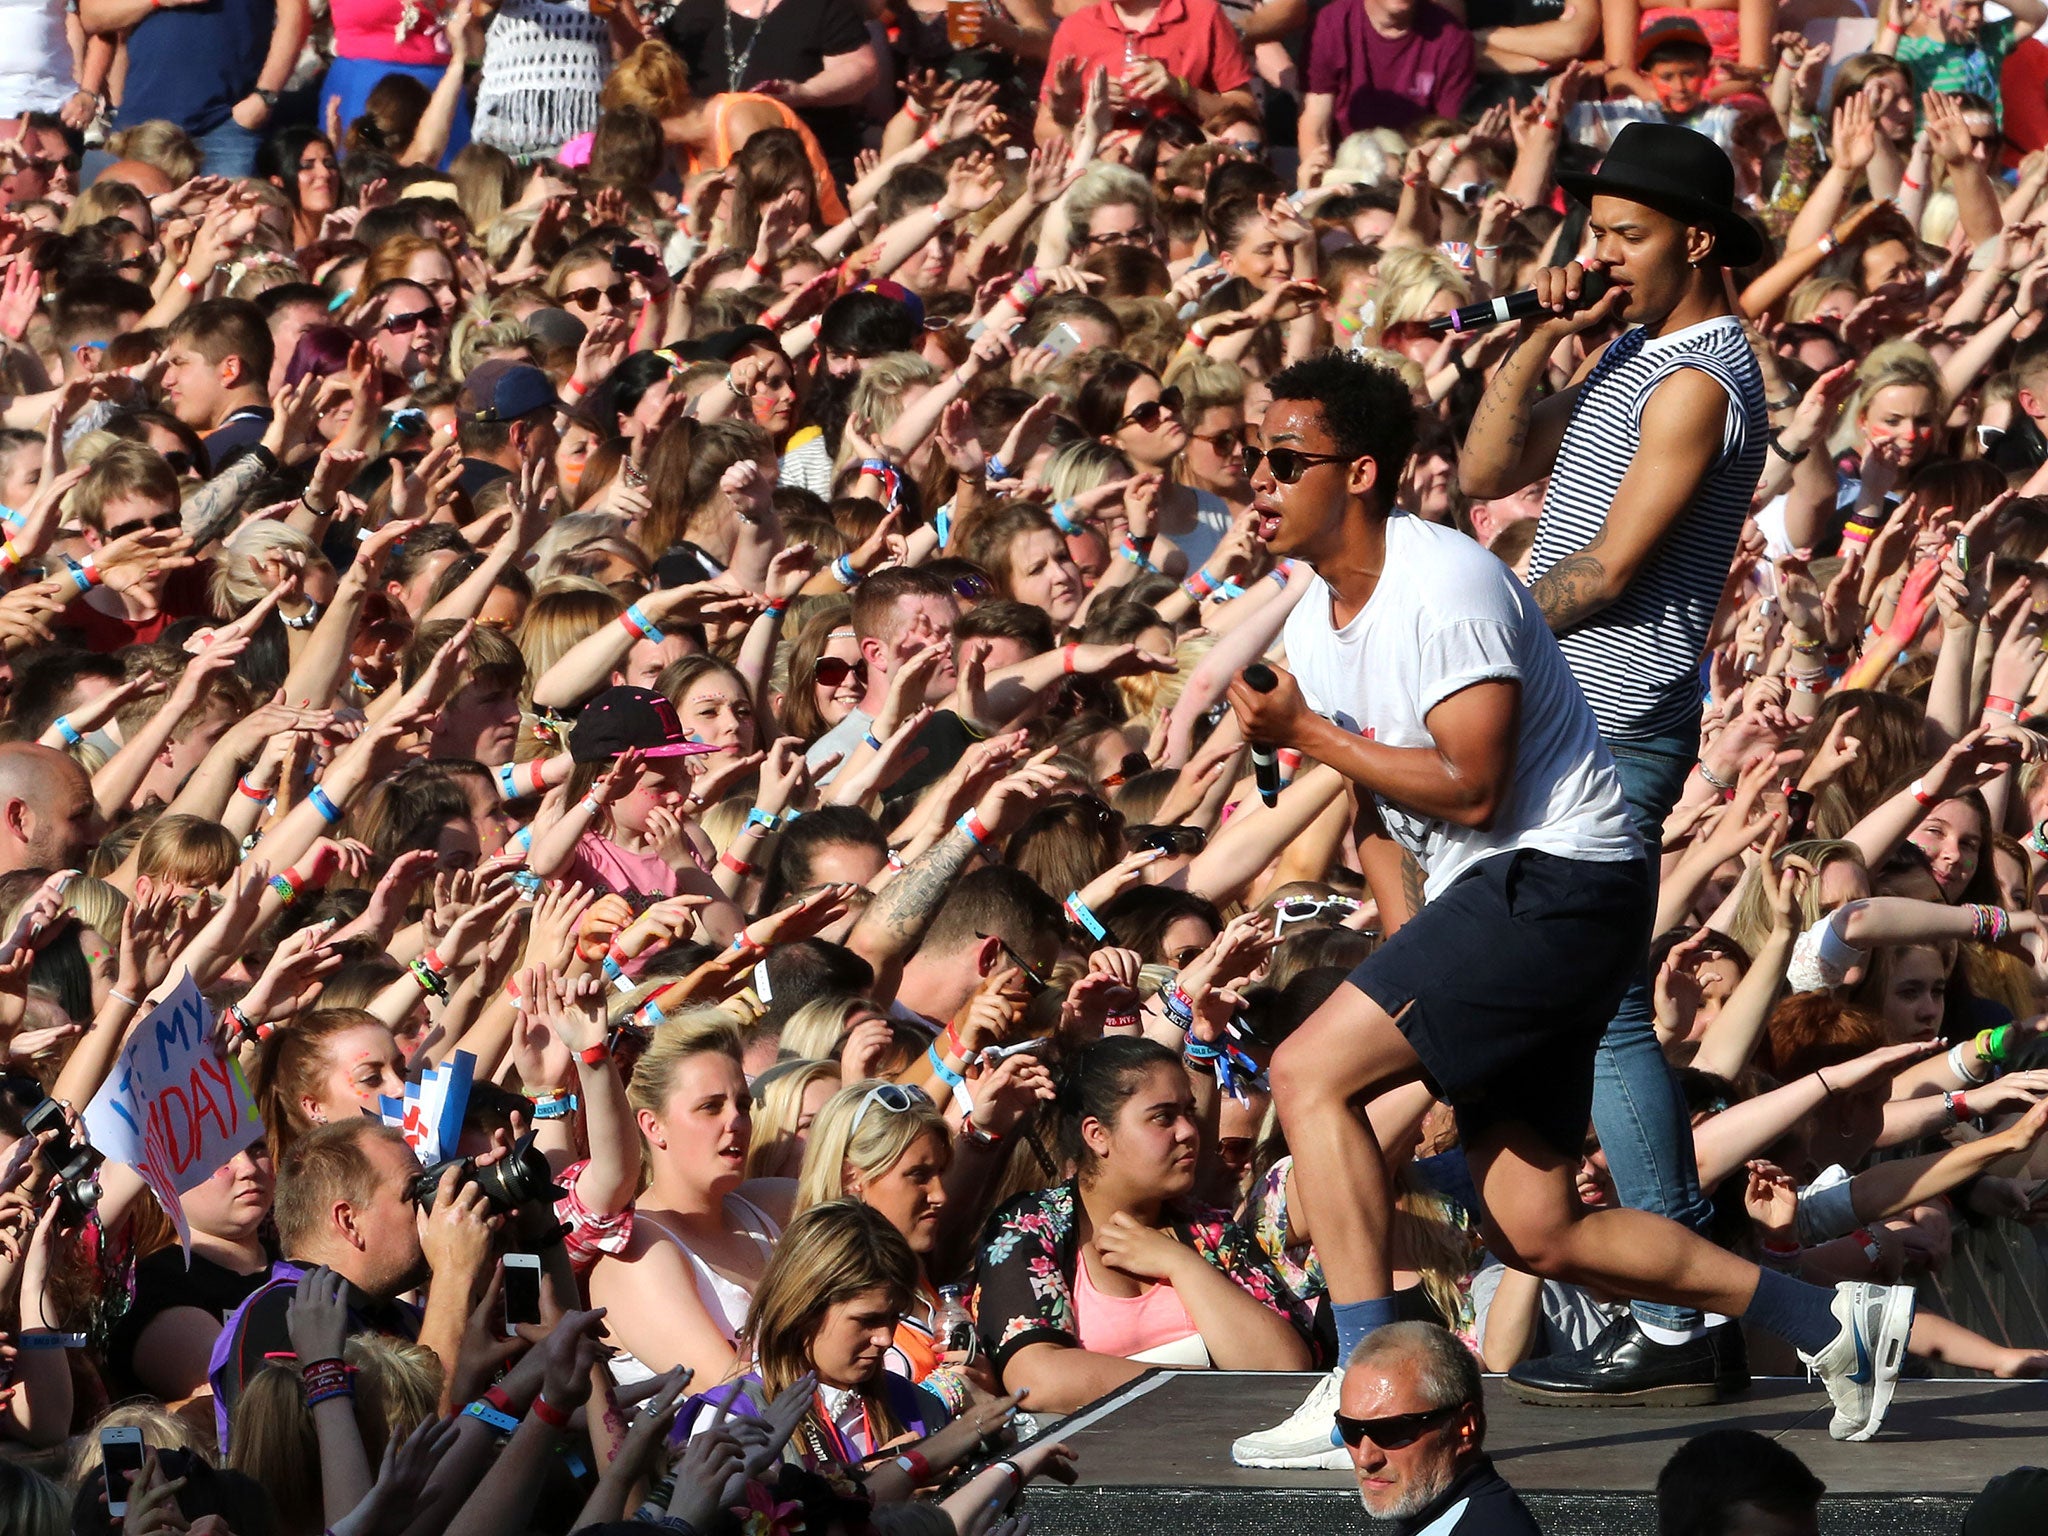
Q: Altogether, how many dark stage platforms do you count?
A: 1